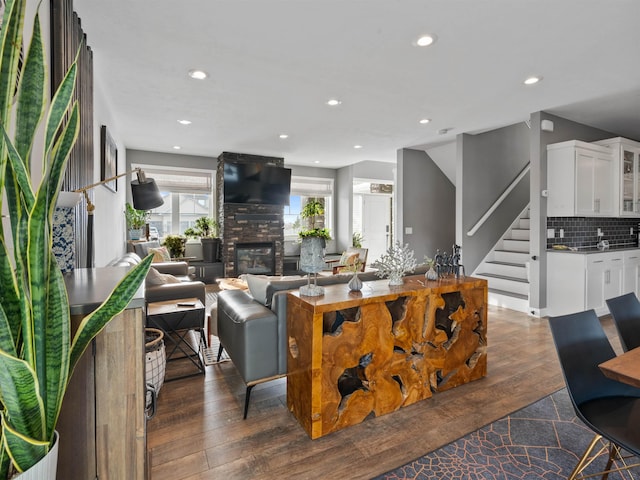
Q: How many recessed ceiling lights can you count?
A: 10